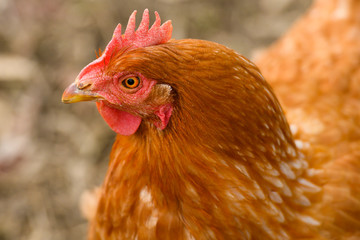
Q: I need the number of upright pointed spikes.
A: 5